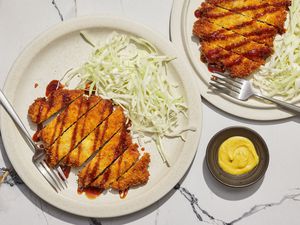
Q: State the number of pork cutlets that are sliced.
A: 2